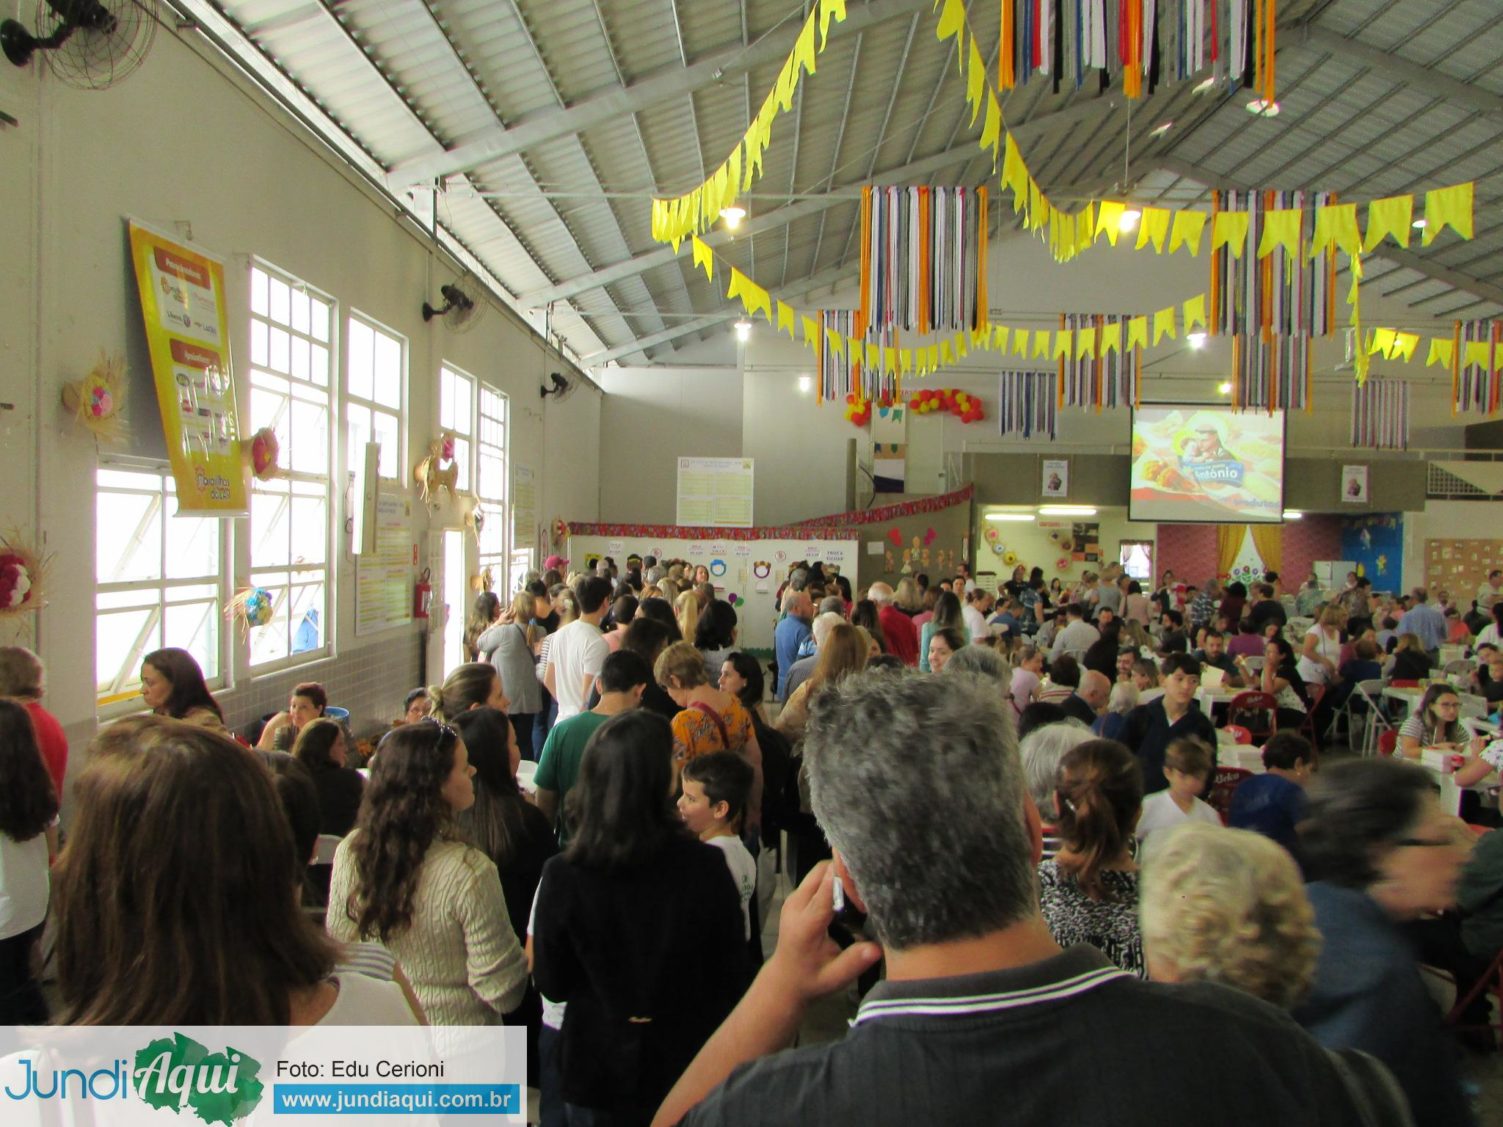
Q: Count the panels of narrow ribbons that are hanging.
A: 9